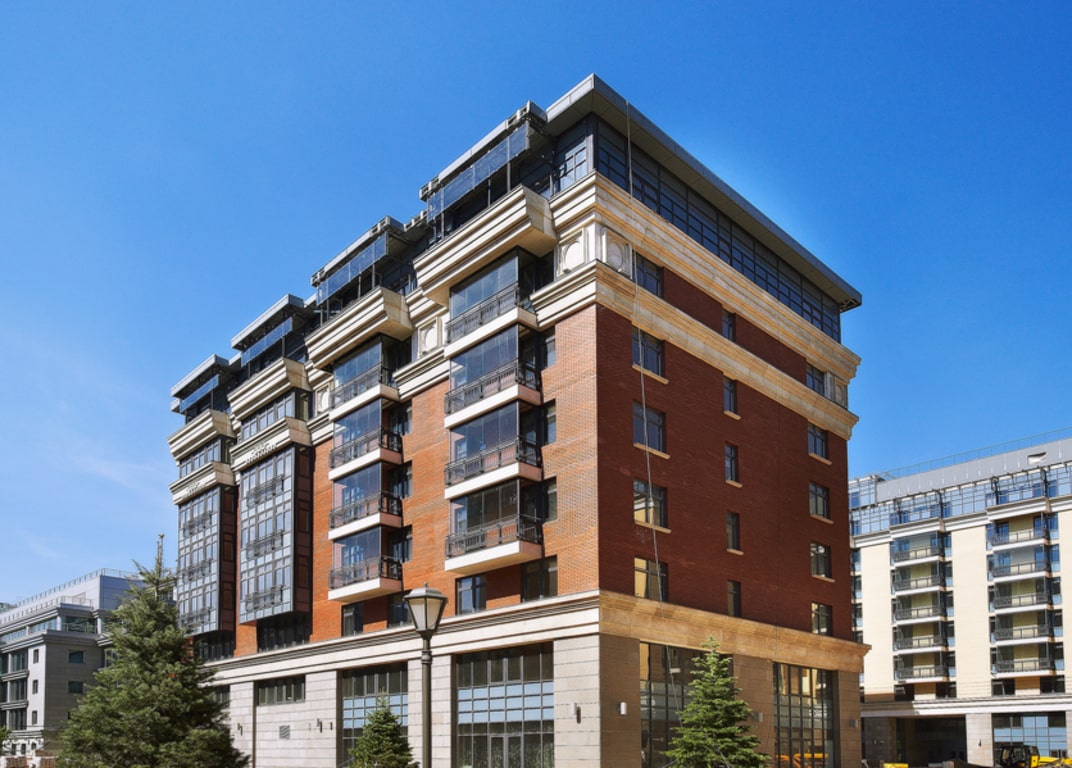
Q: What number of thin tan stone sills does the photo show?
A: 9